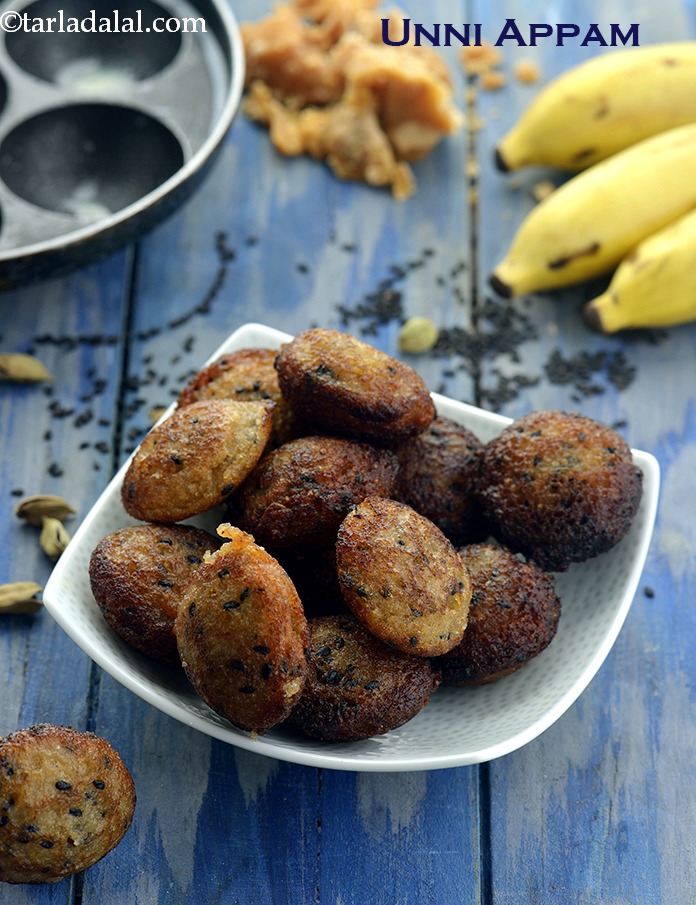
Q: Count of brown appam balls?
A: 12